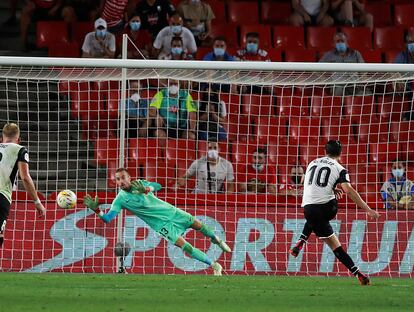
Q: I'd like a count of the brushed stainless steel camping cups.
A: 0